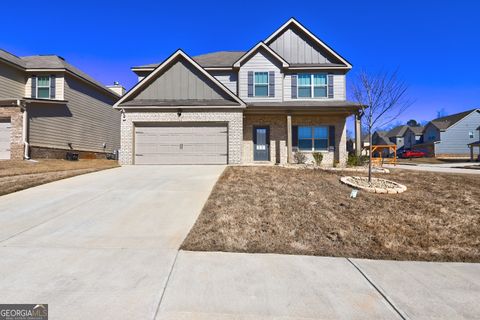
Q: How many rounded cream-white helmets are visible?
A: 0